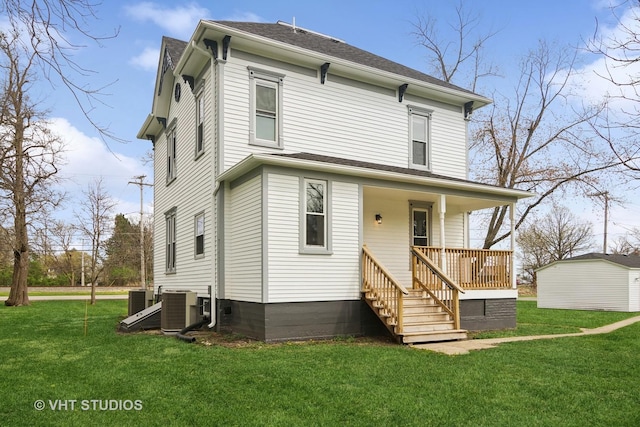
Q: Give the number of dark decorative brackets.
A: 8